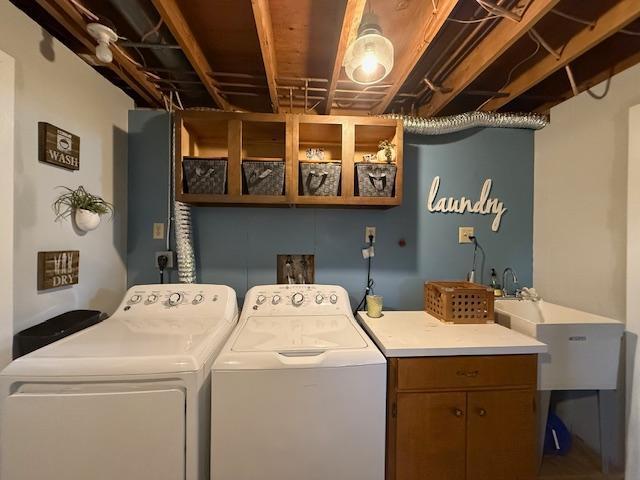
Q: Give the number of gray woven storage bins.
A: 4